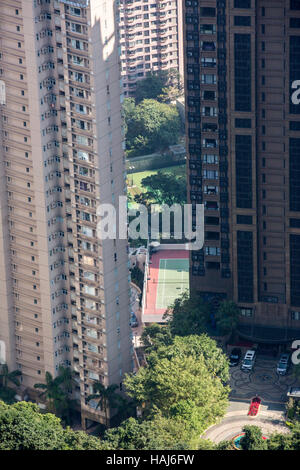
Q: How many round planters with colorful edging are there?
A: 1